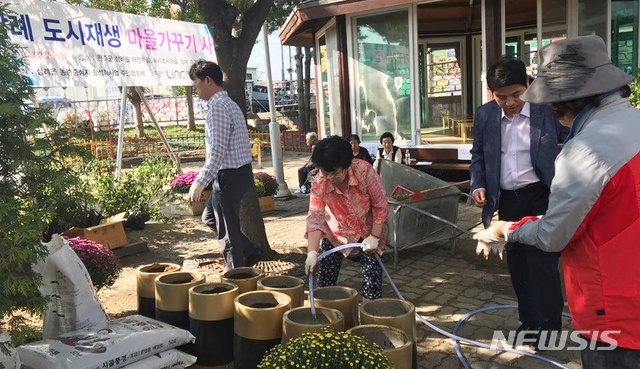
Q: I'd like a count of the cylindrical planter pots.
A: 10